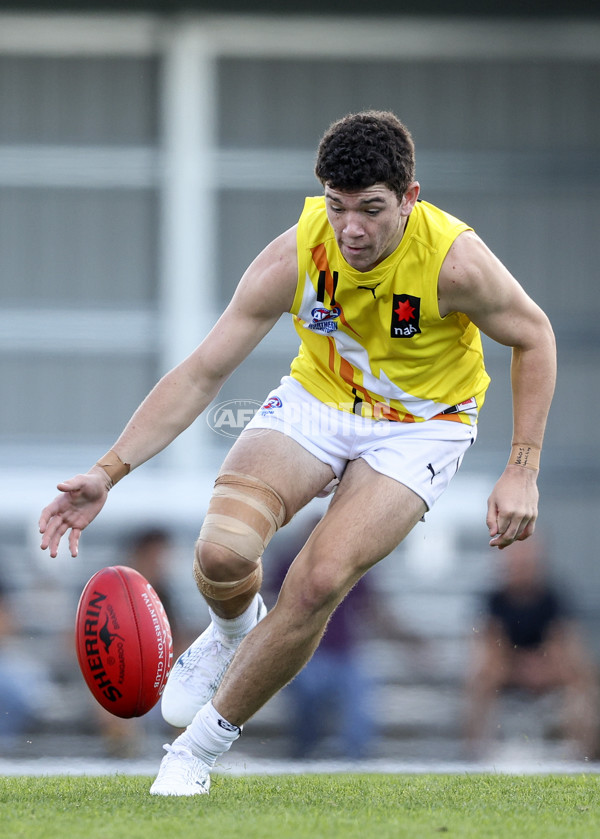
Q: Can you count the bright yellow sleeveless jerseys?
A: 1